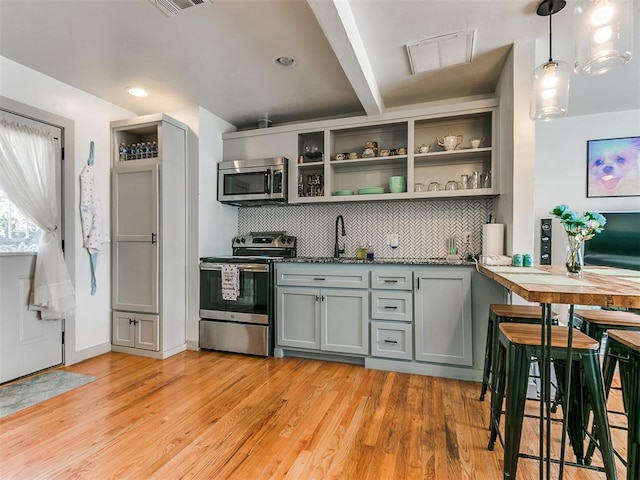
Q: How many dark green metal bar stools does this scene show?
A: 4